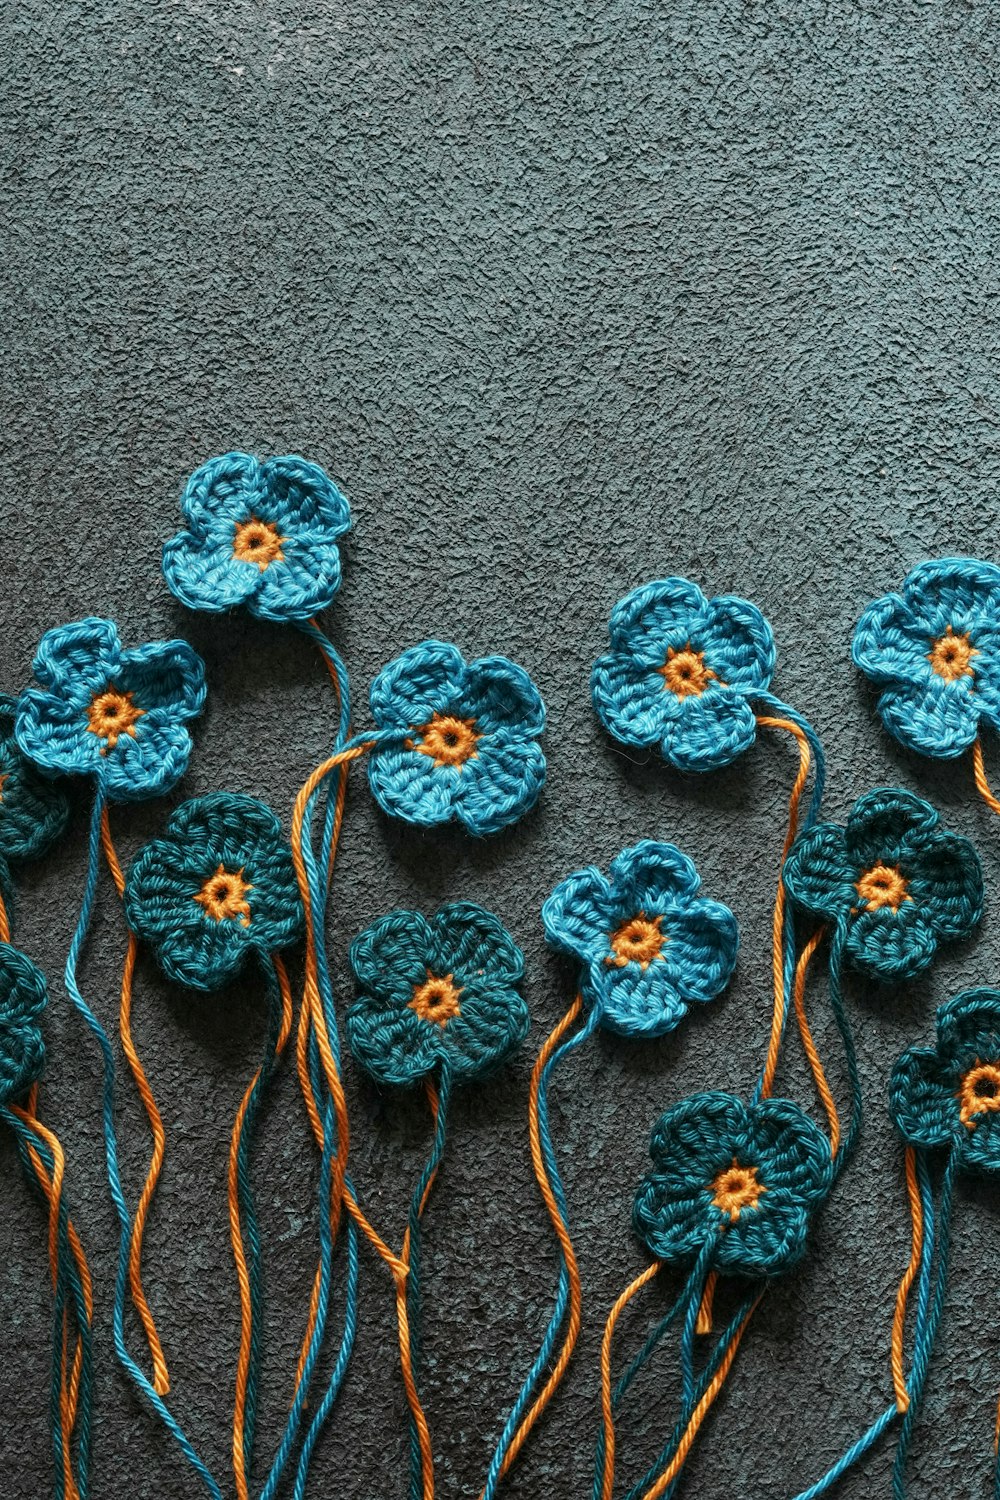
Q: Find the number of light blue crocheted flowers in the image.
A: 6